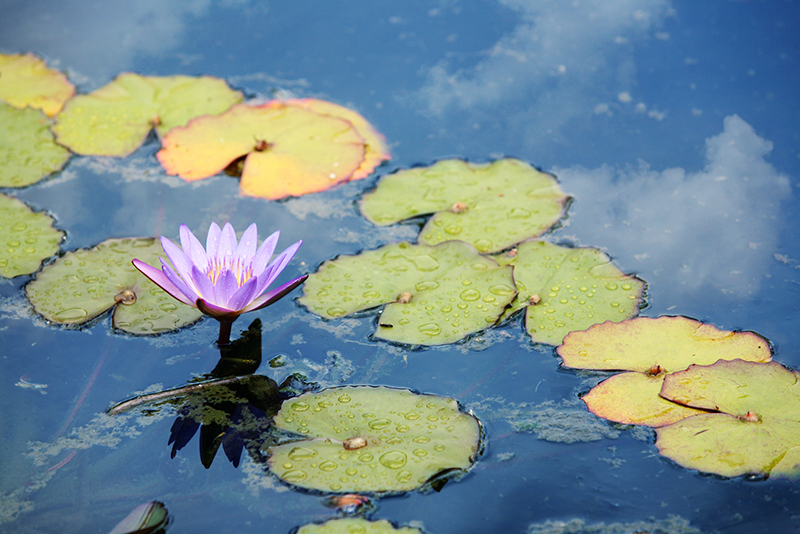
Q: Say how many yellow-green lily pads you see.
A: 14